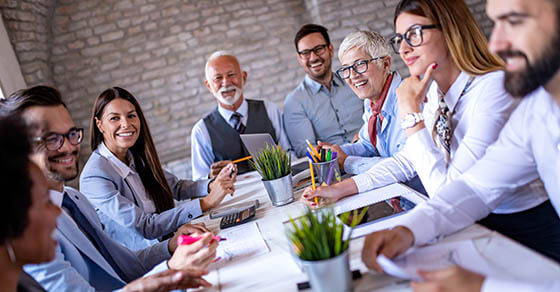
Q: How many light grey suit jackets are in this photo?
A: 2